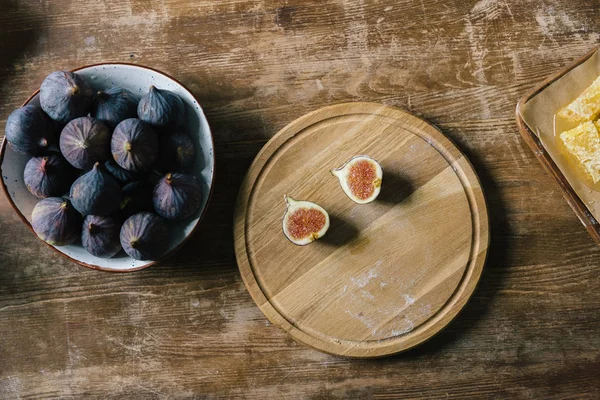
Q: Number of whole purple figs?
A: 15